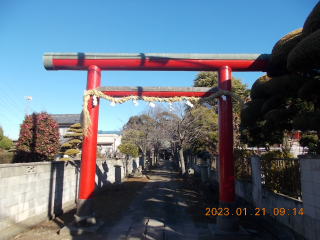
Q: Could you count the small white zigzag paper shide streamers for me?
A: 8